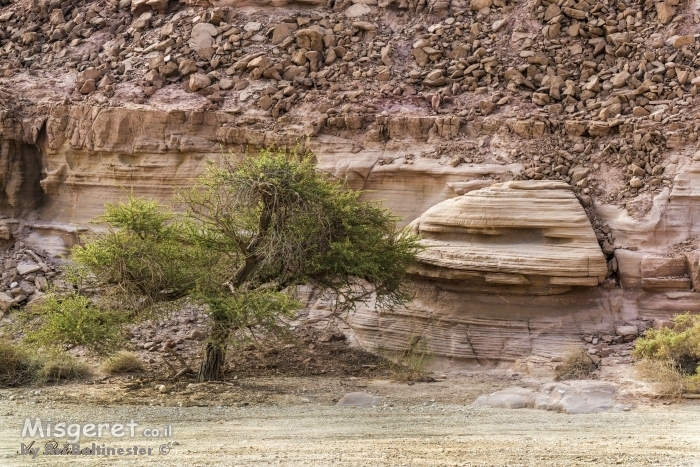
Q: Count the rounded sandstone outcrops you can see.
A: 1